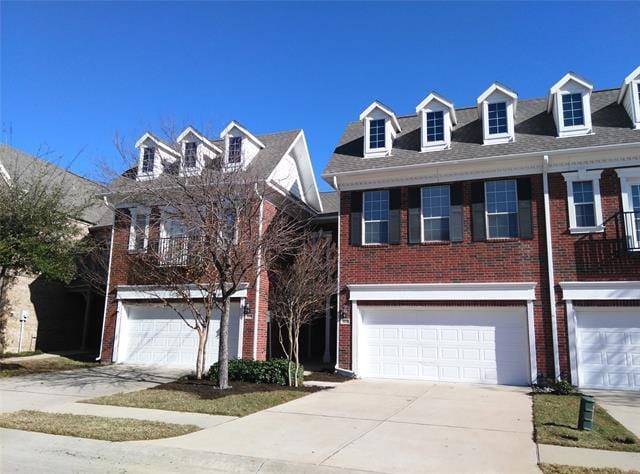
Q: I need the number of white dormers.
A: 8